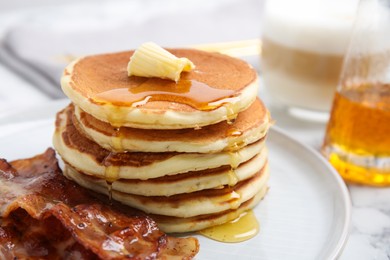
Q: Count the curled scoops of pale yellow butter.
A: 1